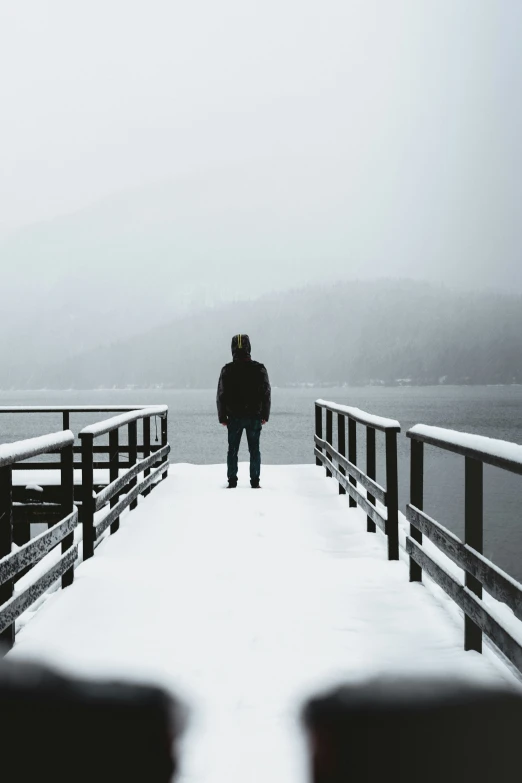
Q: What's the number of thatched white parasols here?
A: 0